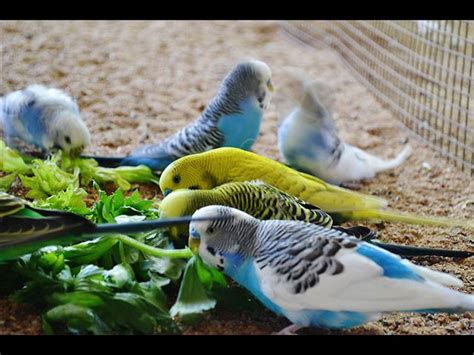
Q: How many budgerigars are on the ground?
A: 7